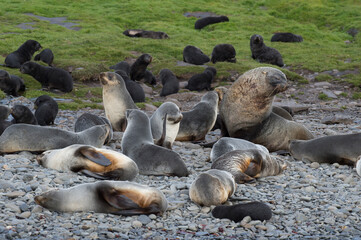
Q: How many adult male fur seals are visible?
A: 1